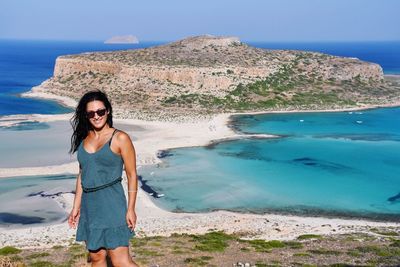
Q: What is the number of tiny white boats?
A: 4